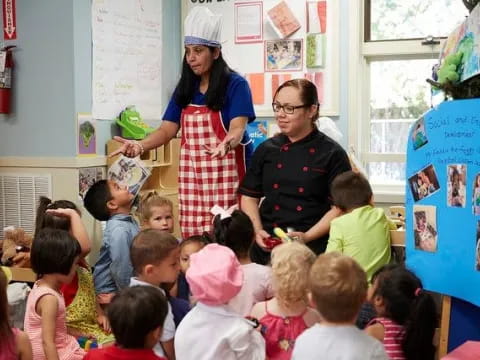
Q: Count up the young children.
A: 14